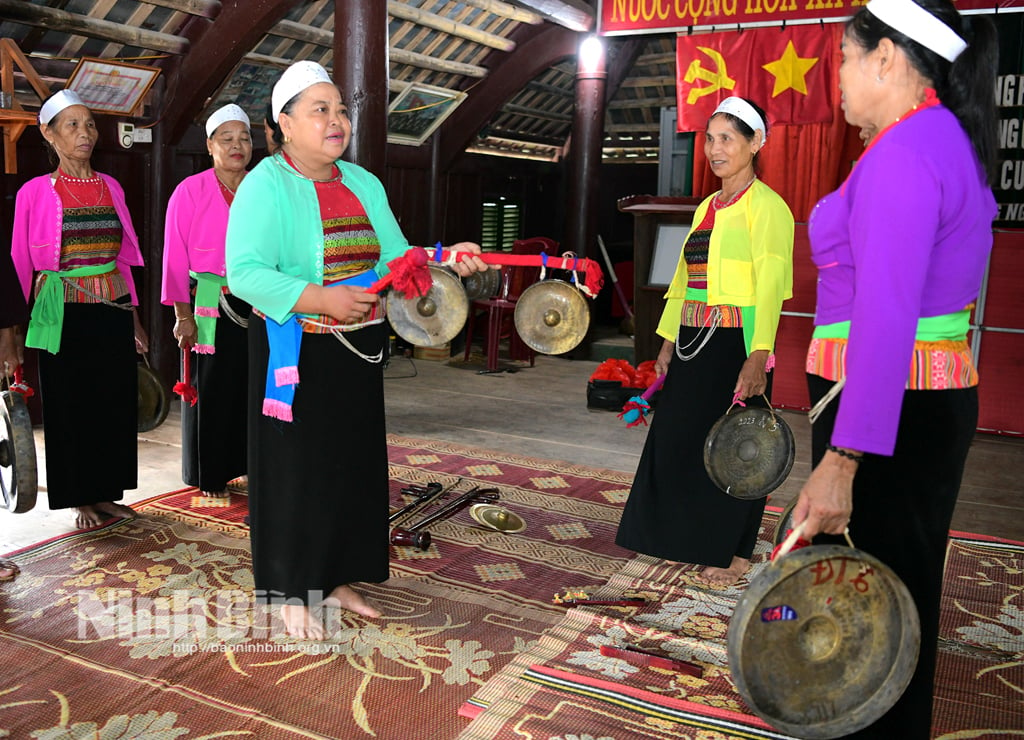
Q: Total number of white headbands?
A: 5